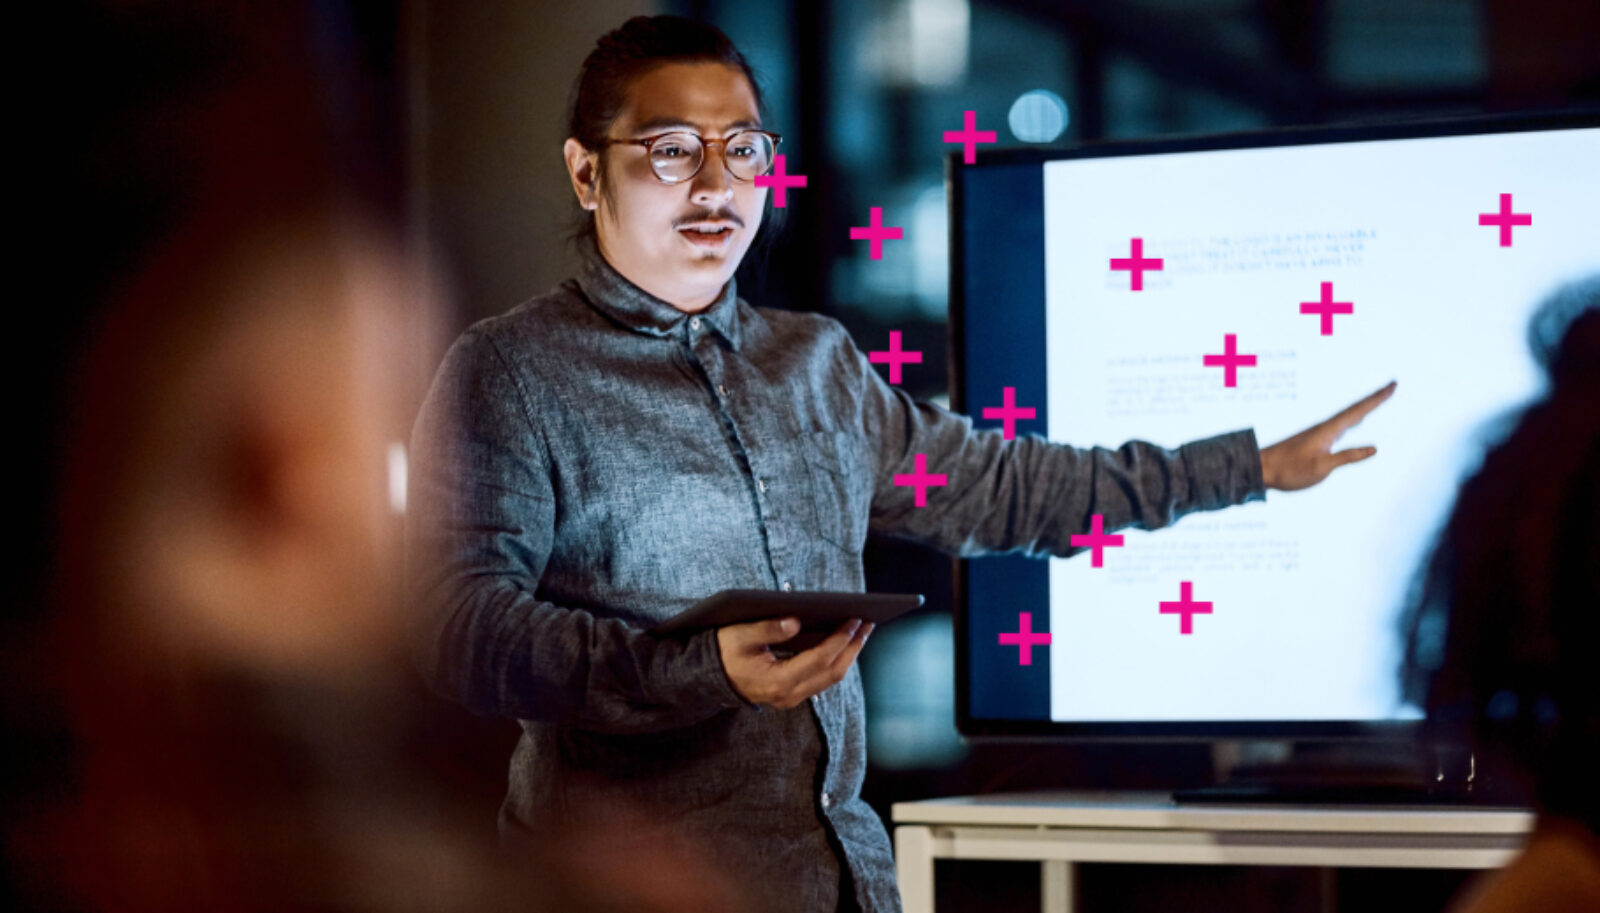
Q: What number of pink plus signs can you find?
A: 13